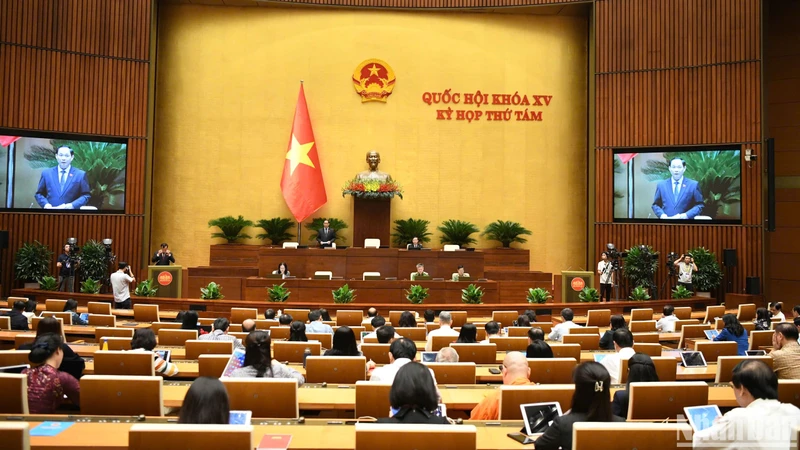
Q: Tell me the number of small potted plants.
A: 12